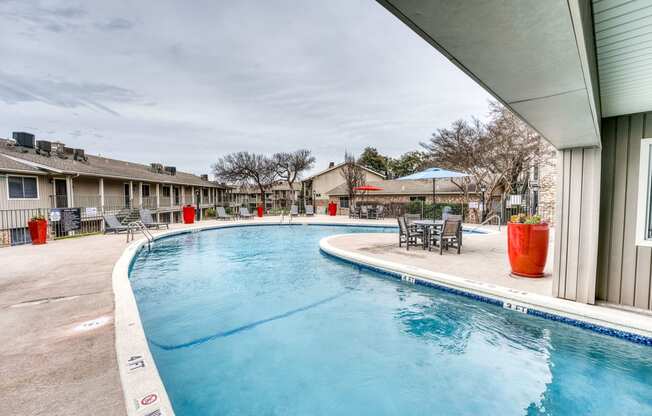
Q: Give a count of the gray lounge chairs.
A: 6